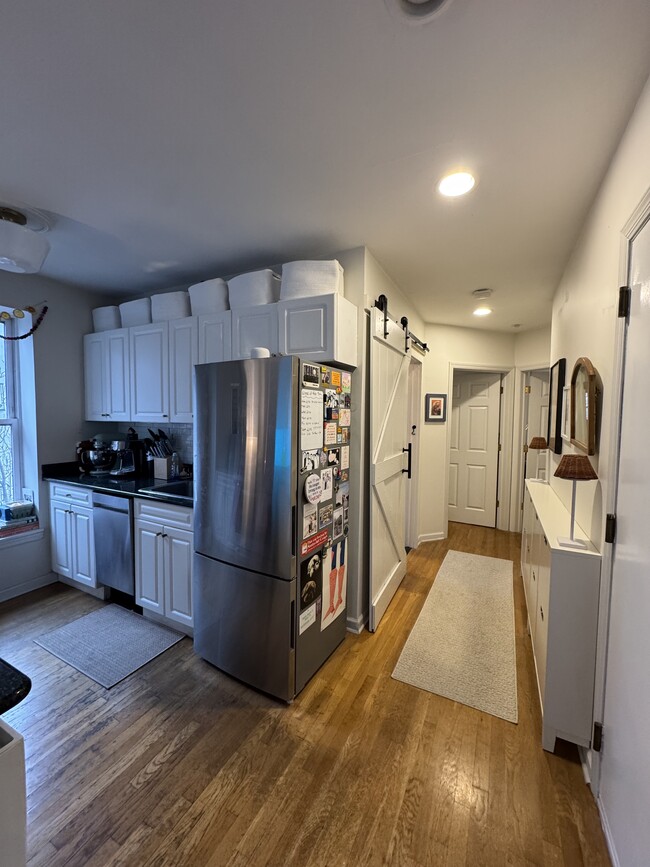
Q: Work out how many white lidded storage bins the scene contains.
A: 6